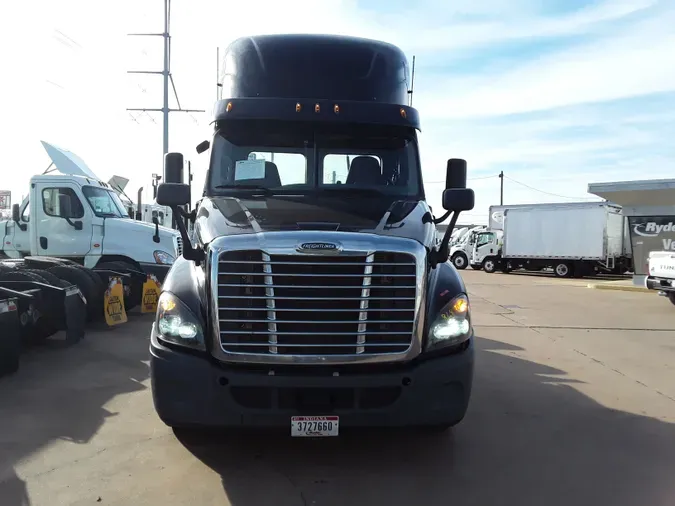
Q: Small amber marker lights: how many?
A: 5